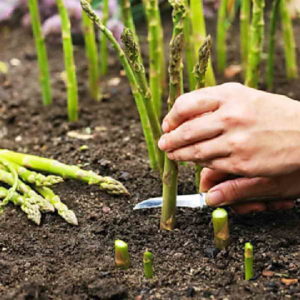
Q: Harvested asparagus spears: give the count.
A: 5